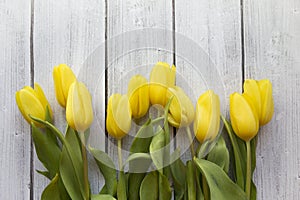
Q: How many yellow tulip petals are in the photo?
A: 10